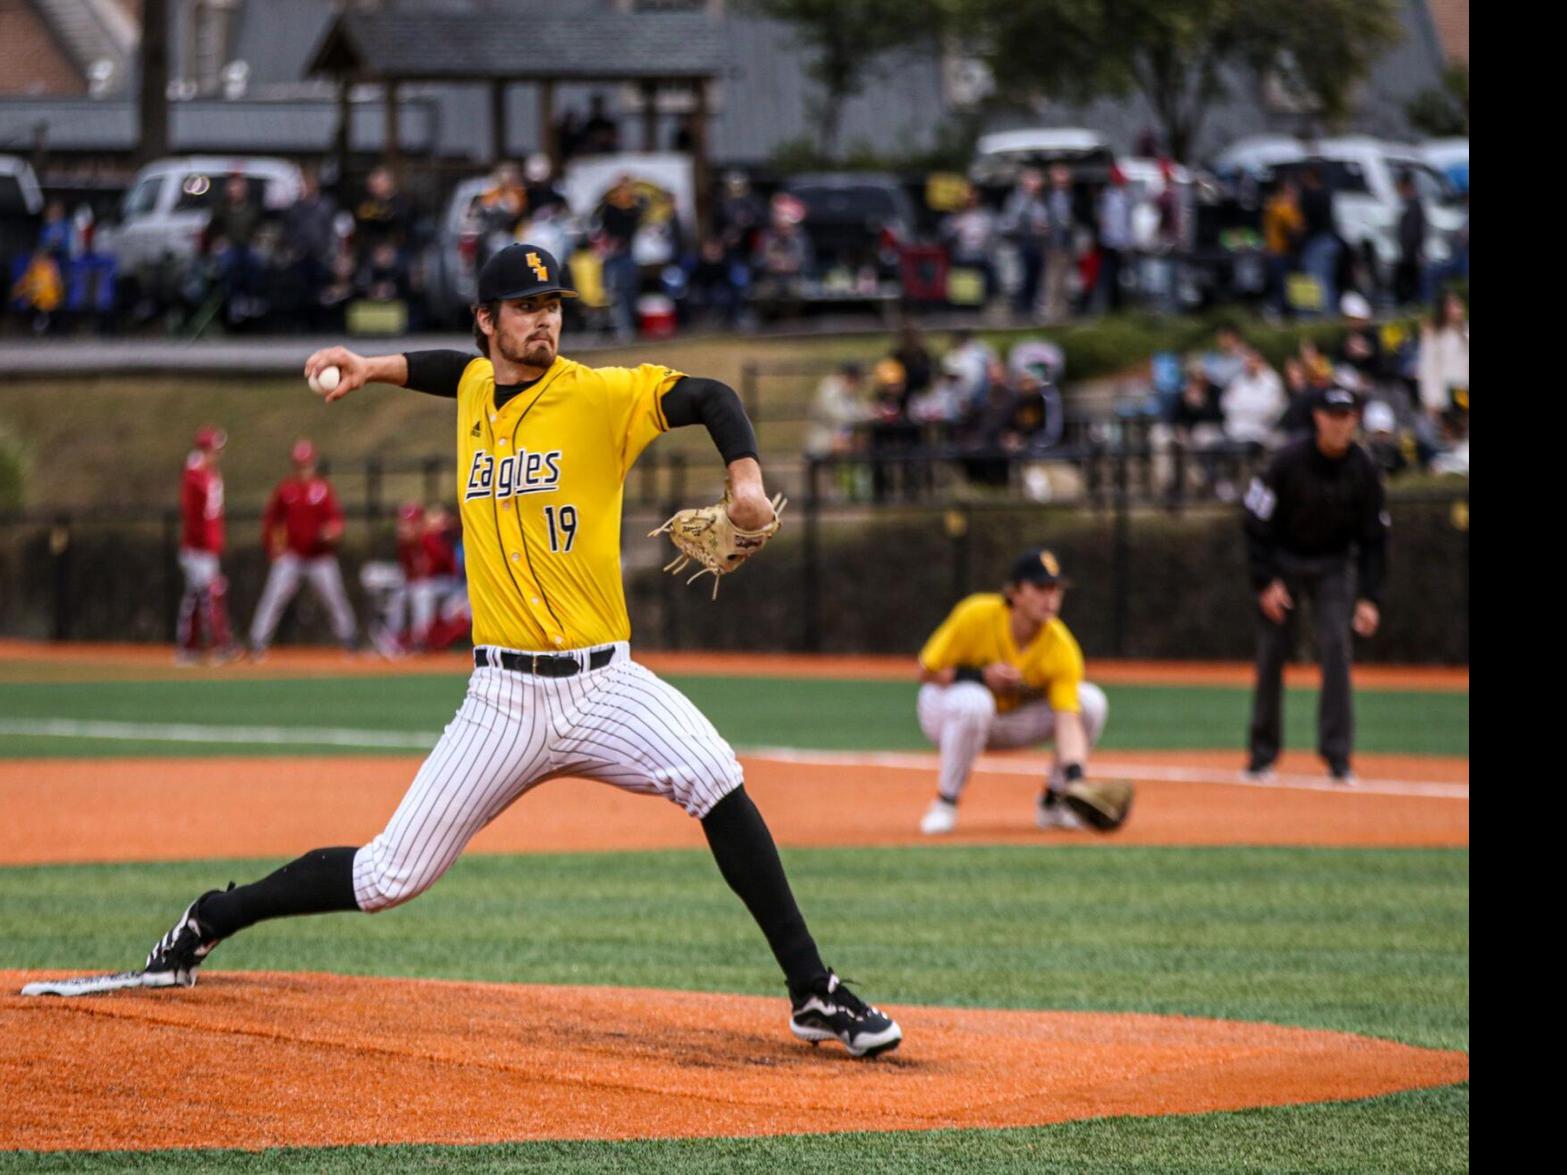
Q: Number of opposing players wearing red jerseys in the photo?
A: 4